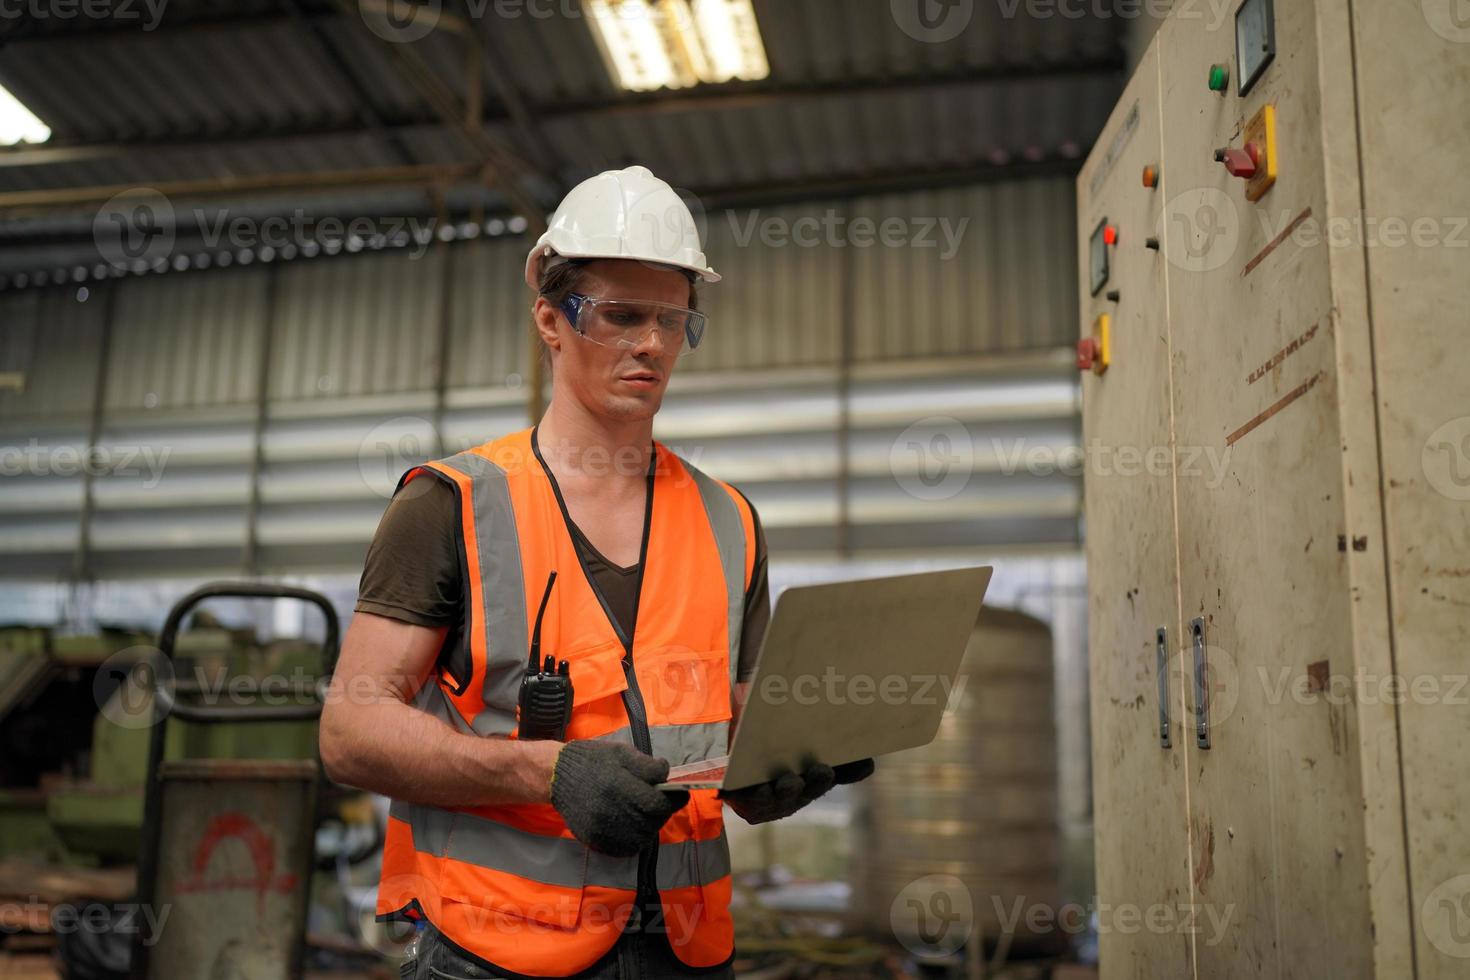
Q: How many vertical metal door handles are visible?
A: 2